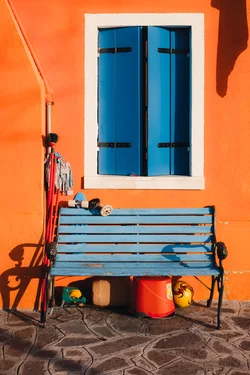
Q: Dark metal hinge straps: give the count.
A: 4